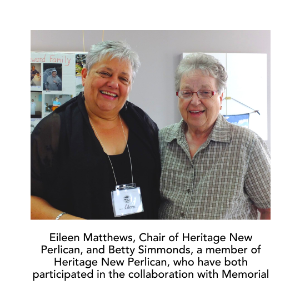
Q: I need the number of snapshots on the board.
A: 5